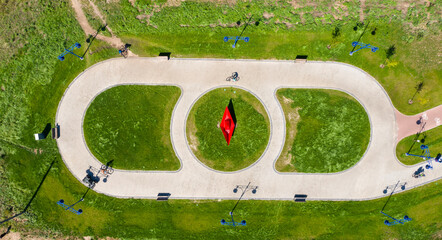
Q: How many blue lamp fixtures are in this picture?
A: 7